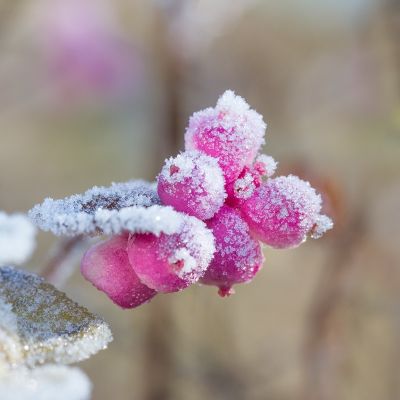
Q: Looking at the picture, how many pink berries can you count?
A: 6